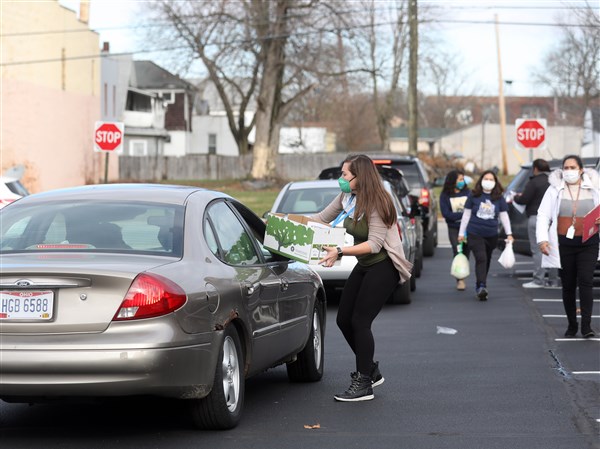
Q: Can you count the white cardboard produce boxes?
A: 1